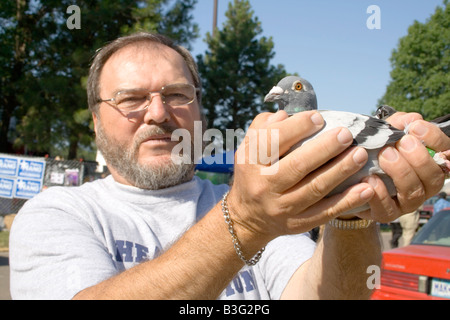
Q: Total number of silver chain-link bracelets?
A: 1